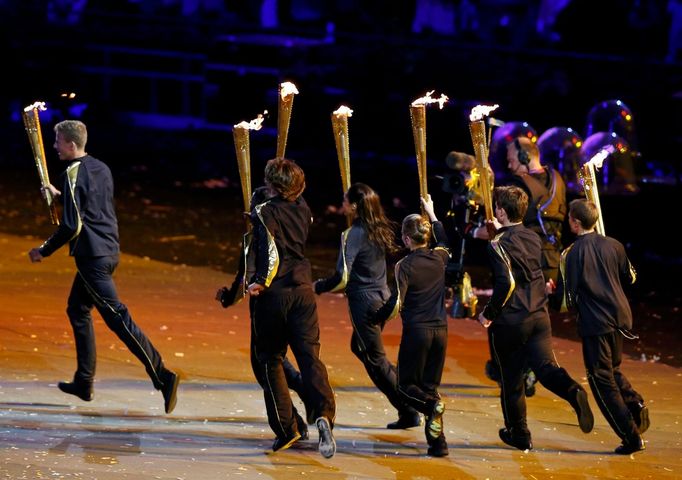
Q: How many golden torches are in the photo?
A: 7